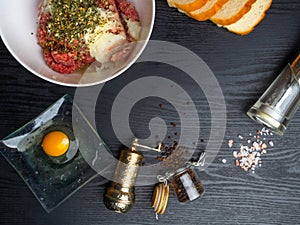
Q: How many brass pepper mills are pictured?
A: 1